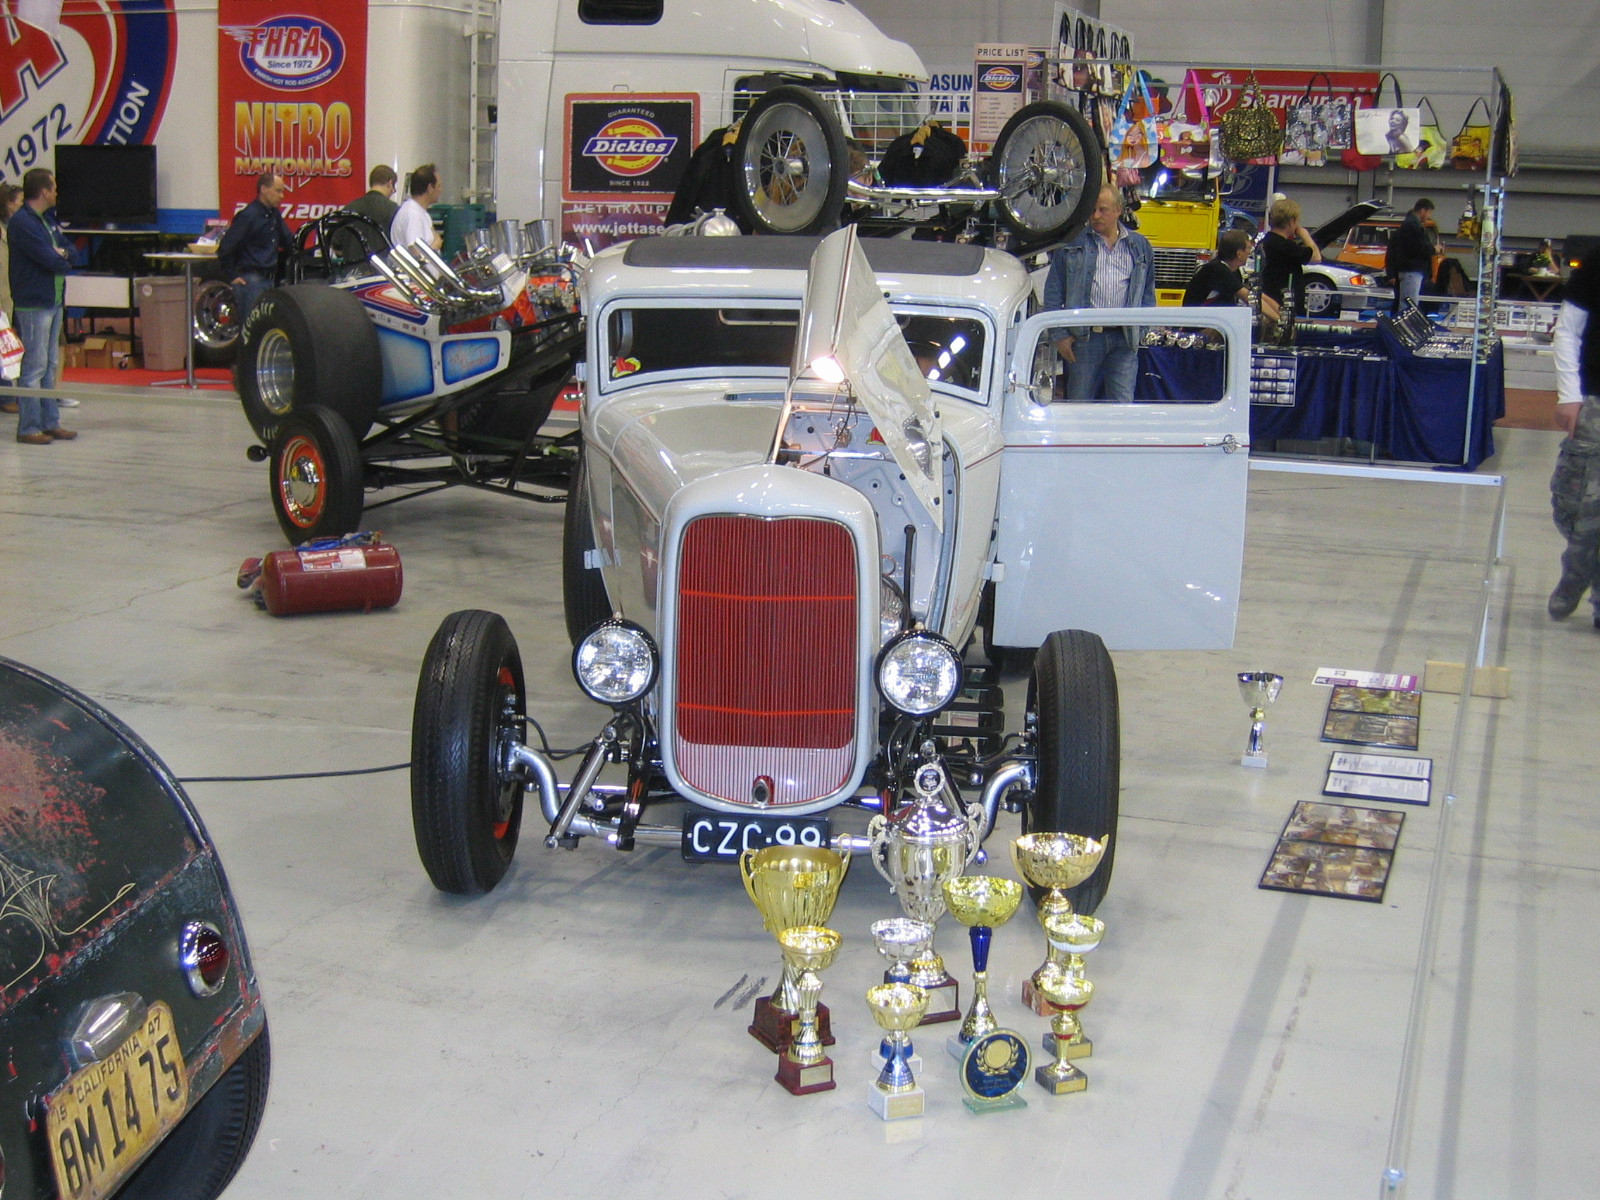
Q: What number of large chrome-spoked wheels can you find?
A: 2